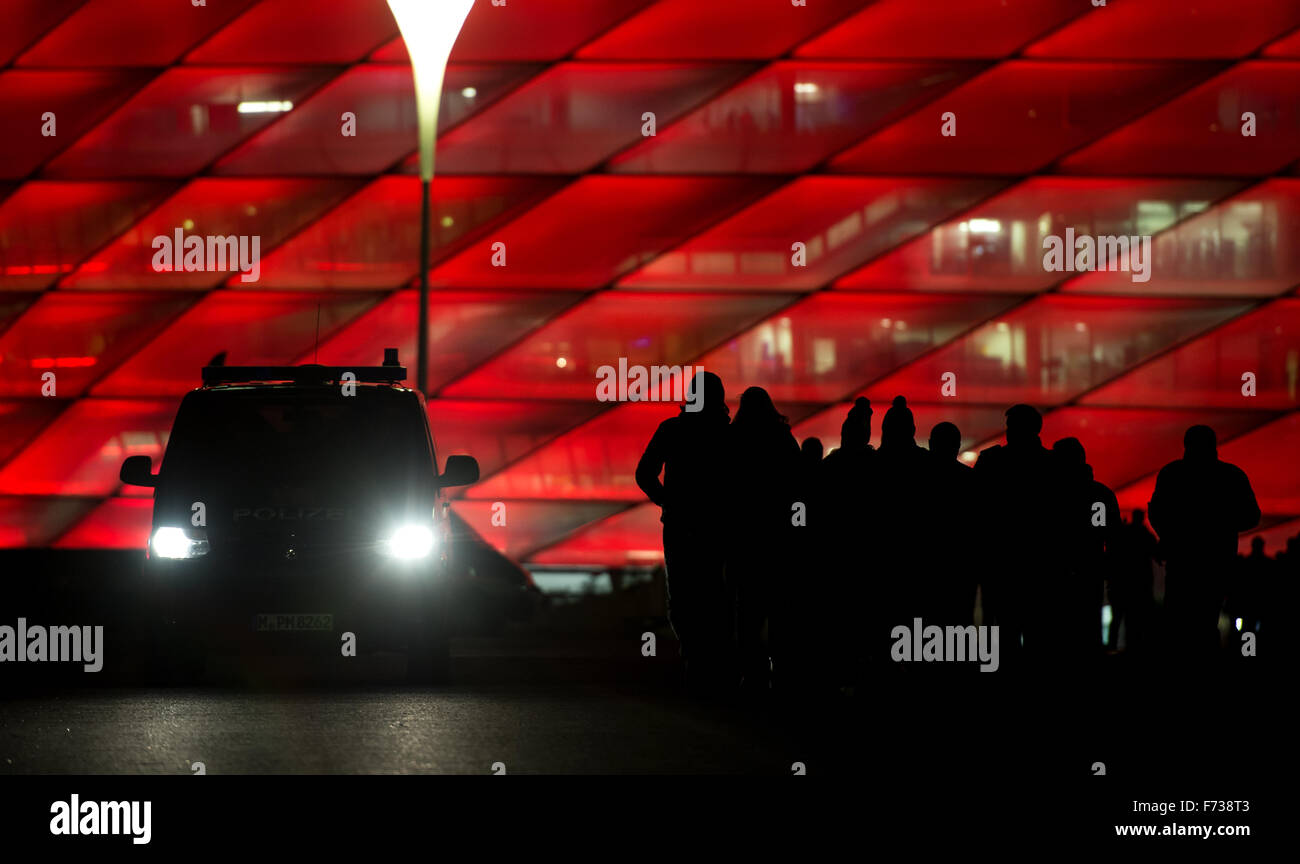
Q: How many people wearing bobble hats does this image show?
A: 2